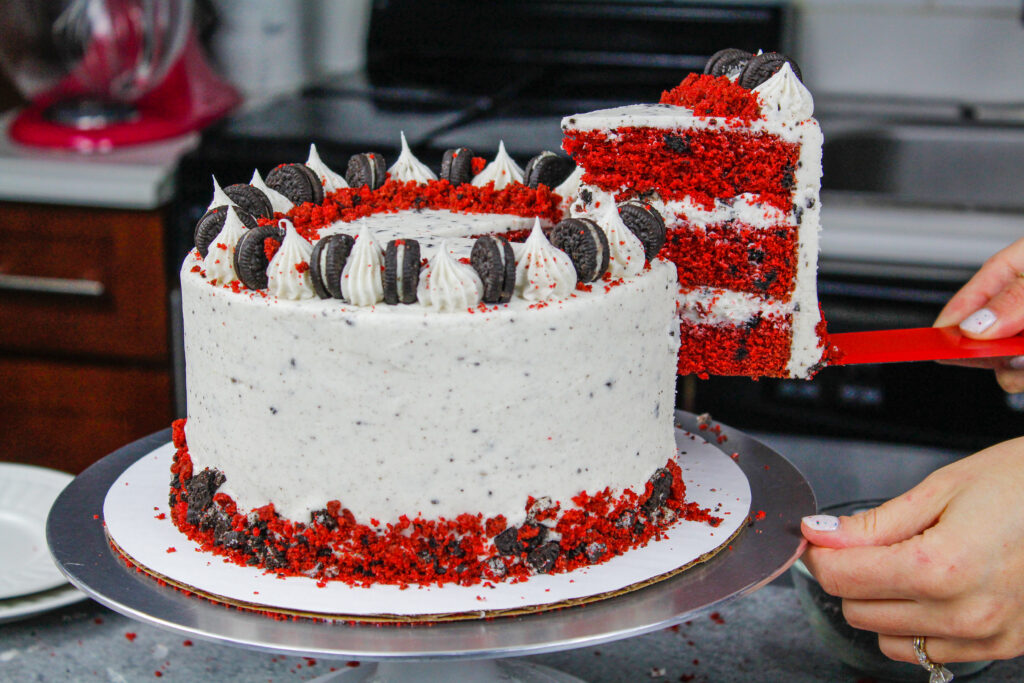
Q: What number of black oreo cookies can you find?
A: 14